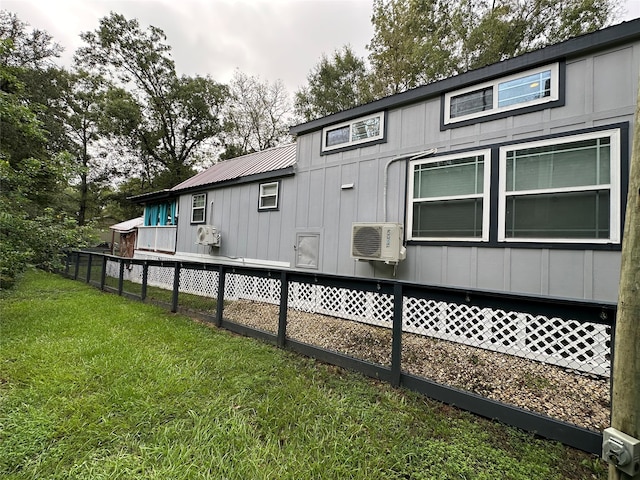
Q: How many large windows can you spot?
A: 2